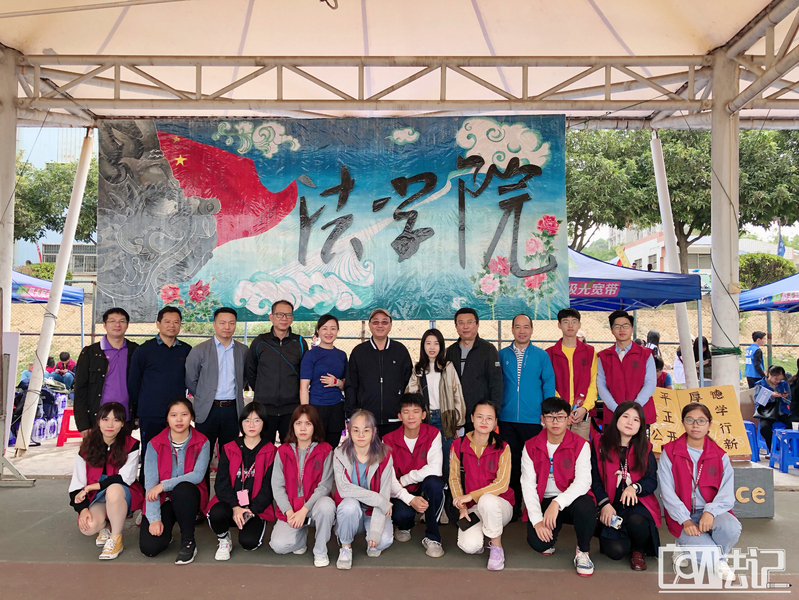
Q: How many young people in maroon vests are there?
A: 12